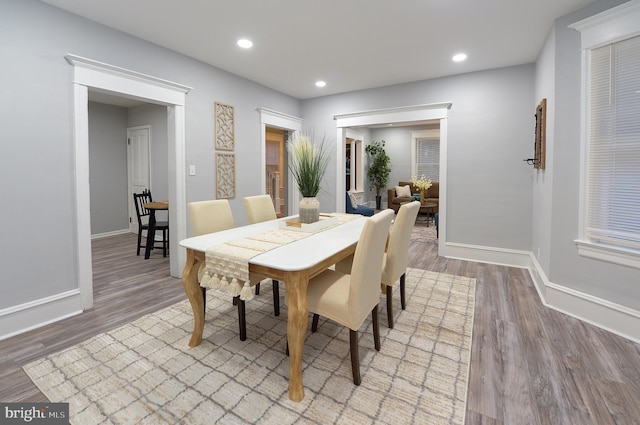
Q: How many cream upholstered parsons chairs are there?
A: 4